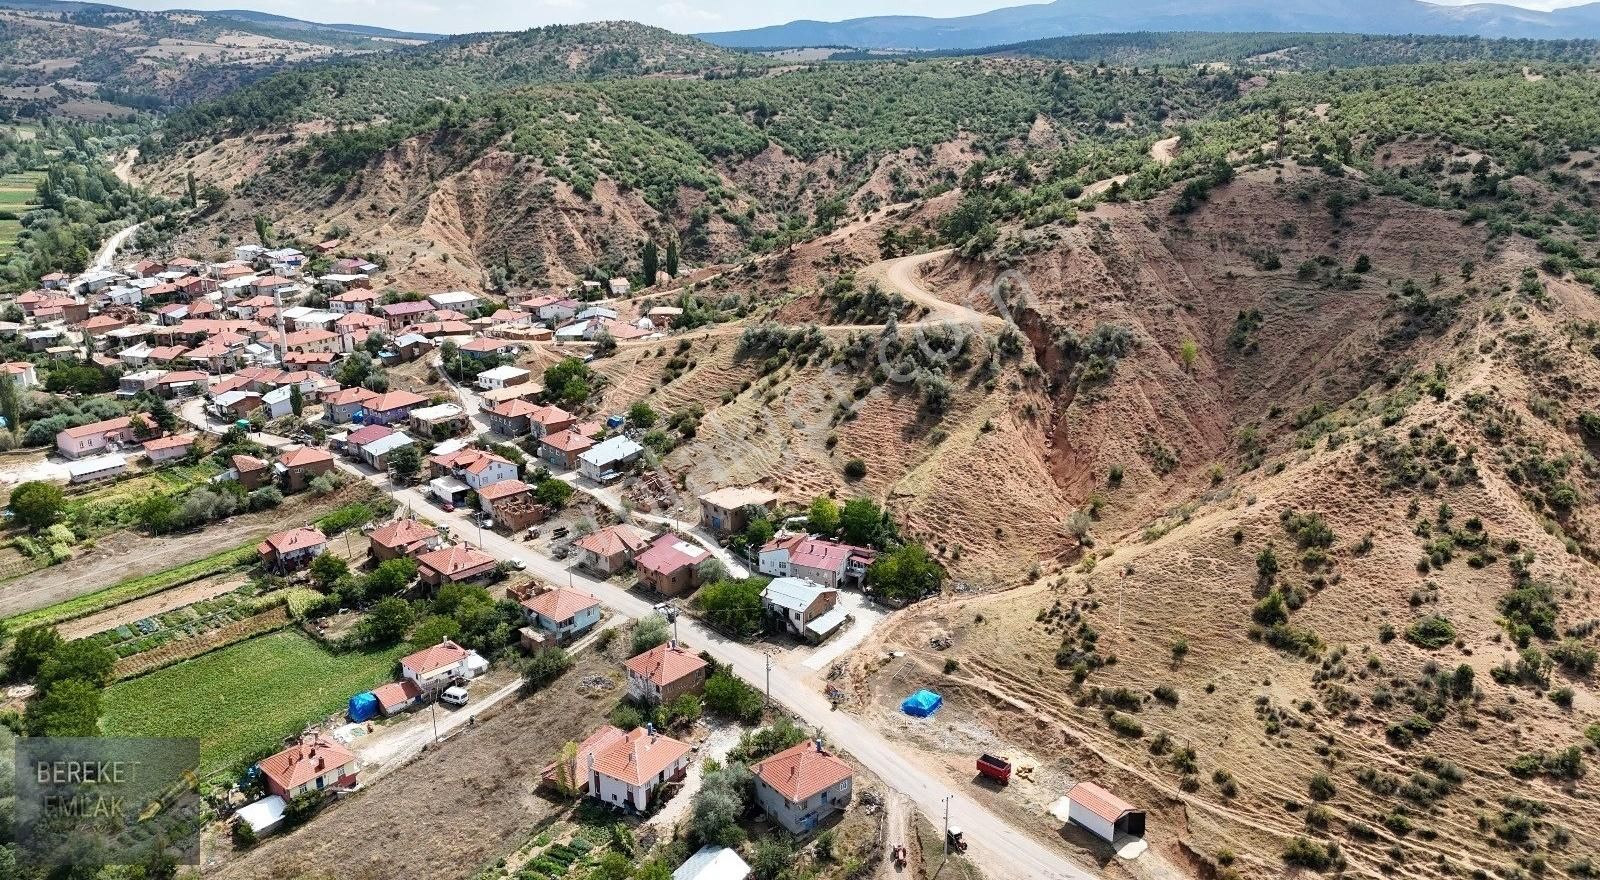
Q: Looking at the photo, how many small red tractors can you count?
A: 2